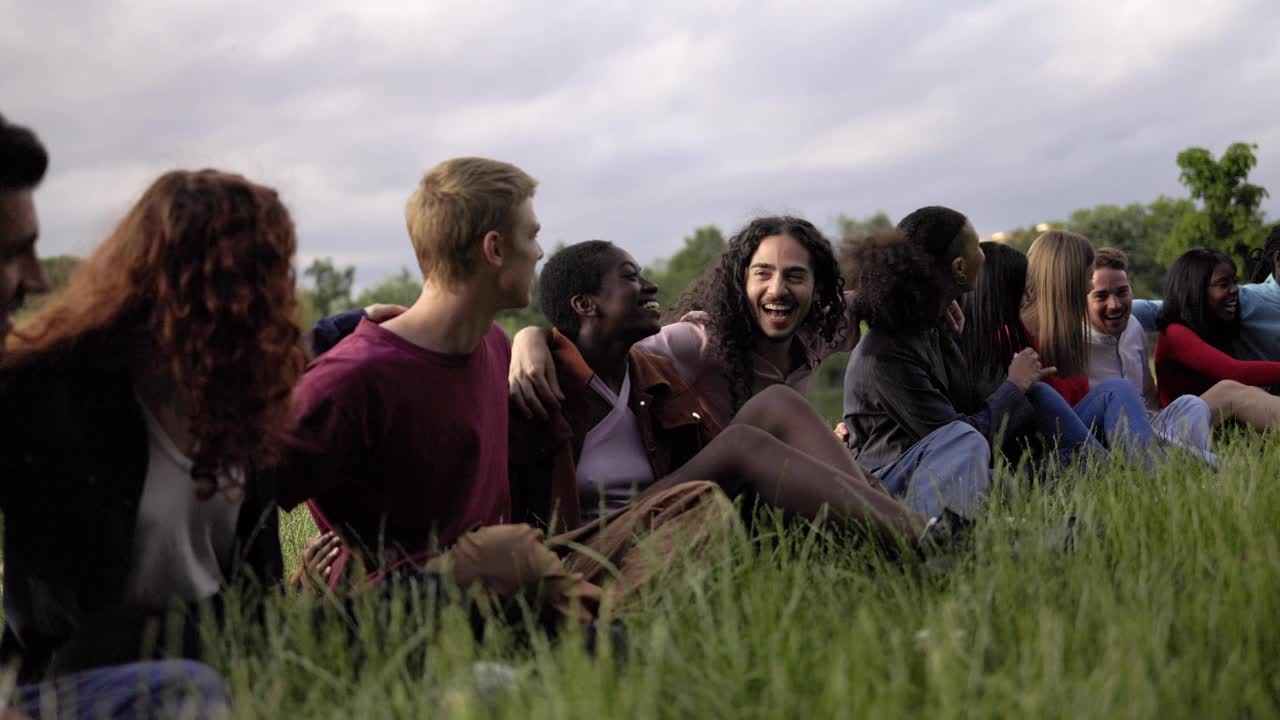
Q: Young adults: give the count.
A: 11